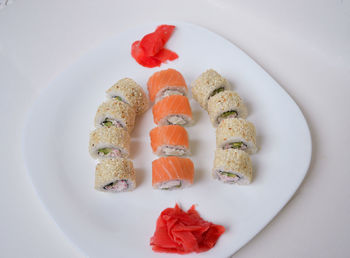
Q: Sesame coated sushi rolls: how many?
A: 8